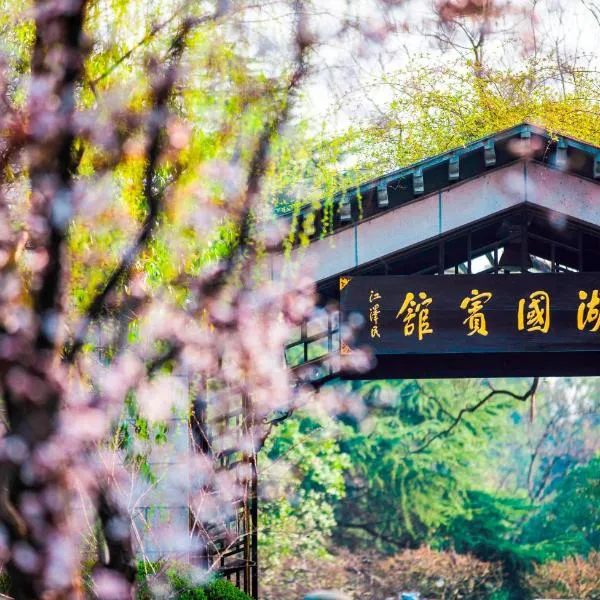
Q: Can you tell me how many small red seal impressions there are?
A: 0